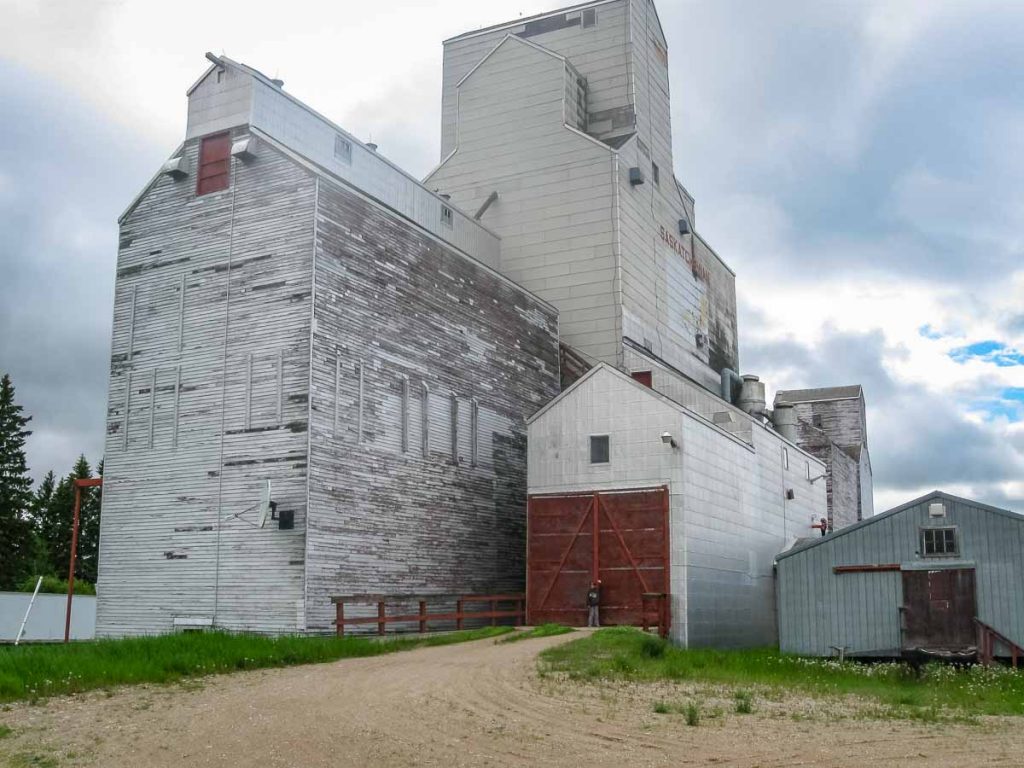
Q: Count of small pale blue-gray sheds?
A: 1